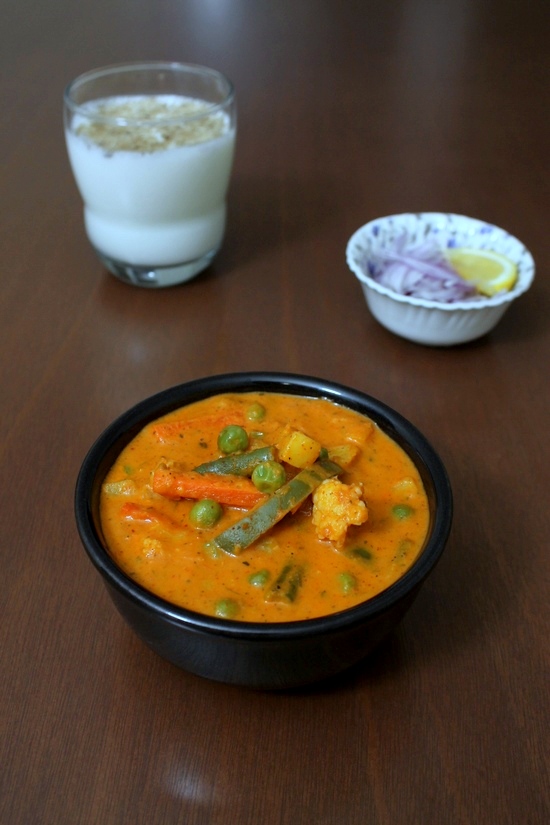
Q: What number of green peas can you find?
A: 8